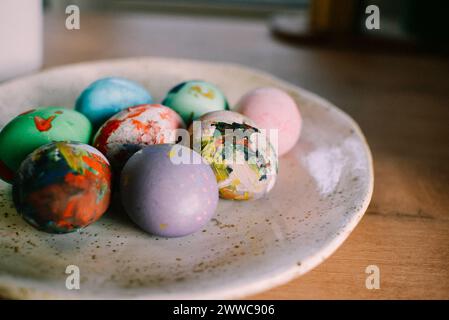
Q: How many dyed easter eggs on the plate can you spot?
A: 8